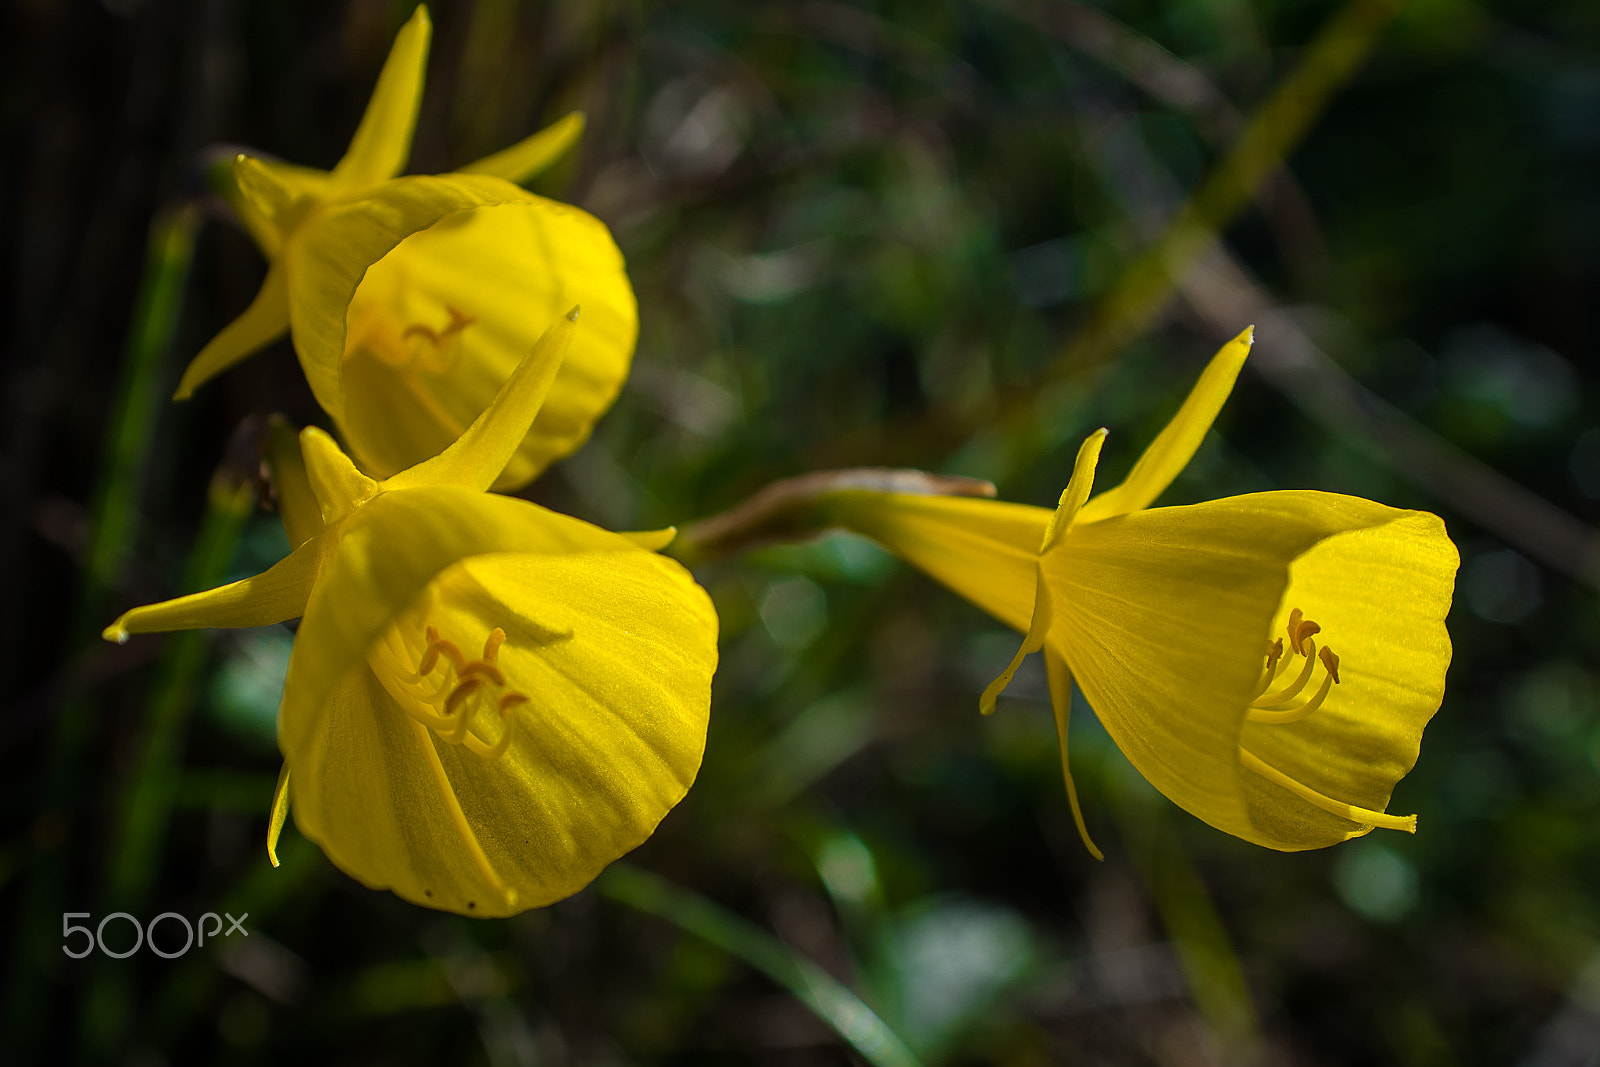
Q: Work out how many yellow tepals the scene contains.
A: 13